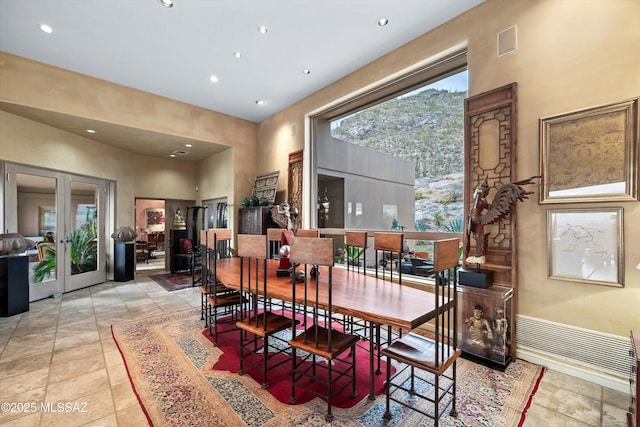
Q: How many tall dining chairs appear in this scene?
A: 10